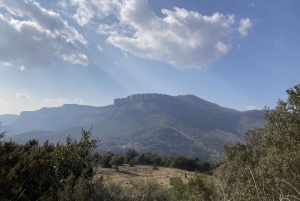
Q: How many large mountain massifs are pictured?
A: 1